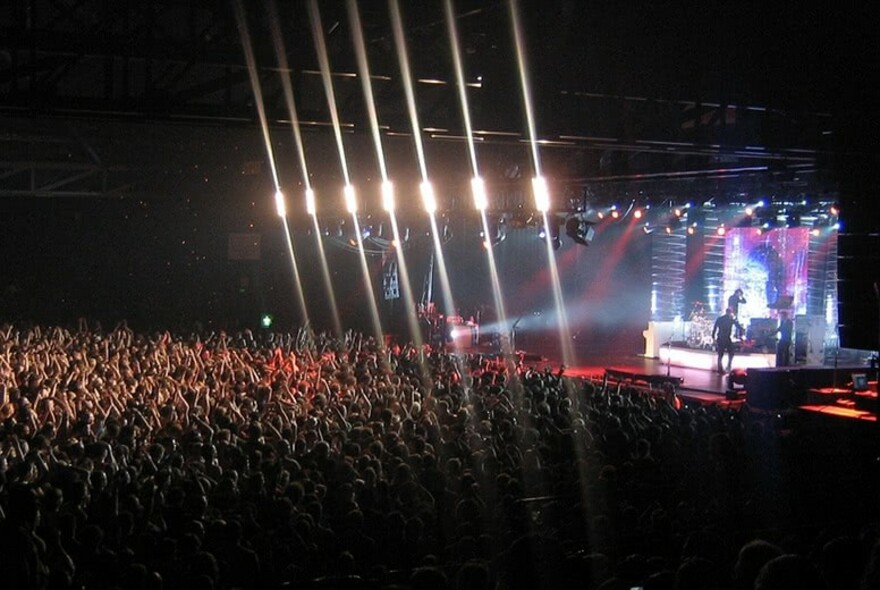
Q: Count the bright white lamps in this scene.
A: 7